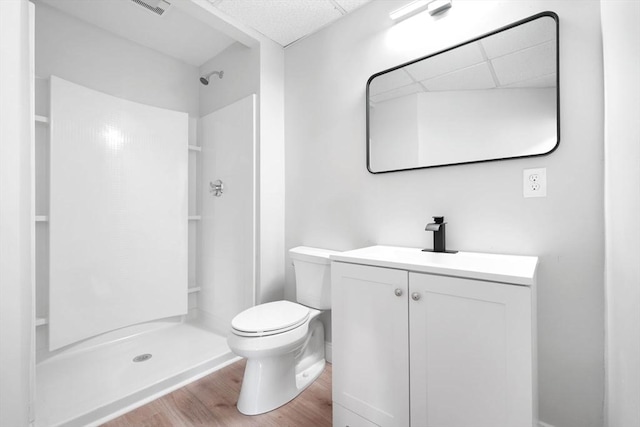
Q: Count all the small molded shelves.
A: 6